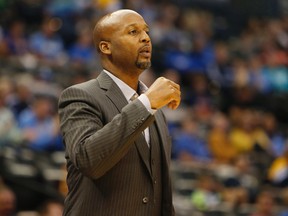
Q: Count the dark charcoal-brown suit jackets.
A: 1